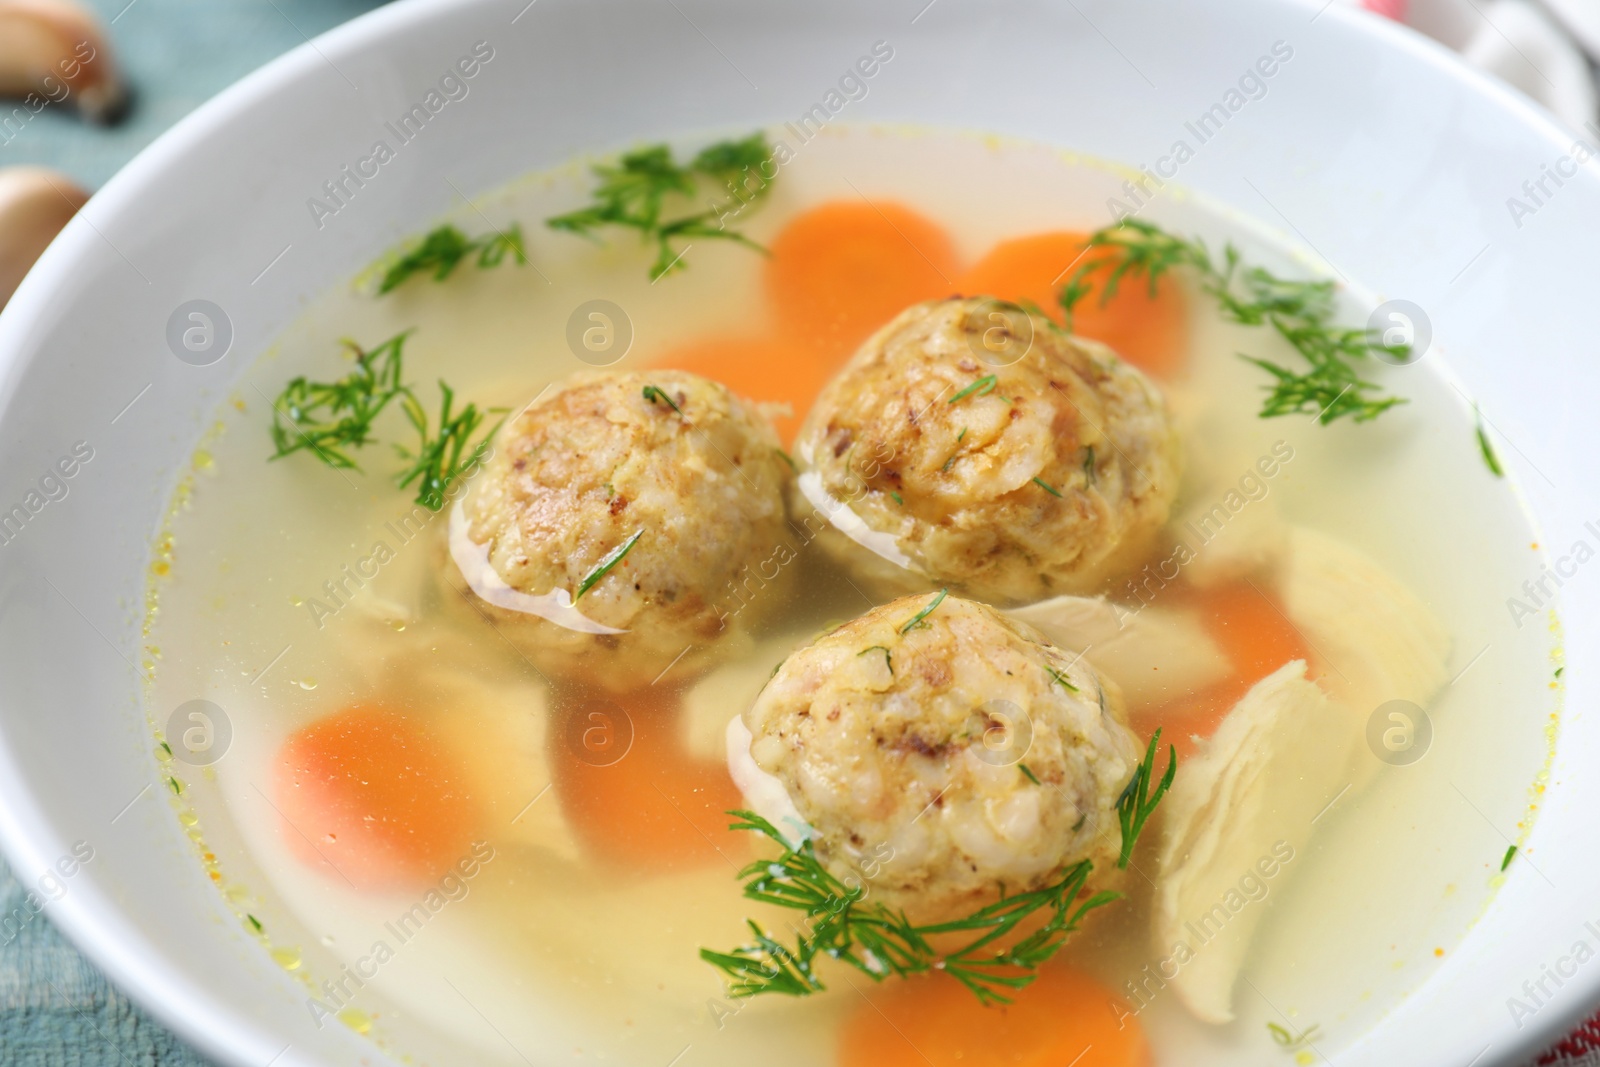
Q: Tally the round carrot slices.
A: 7